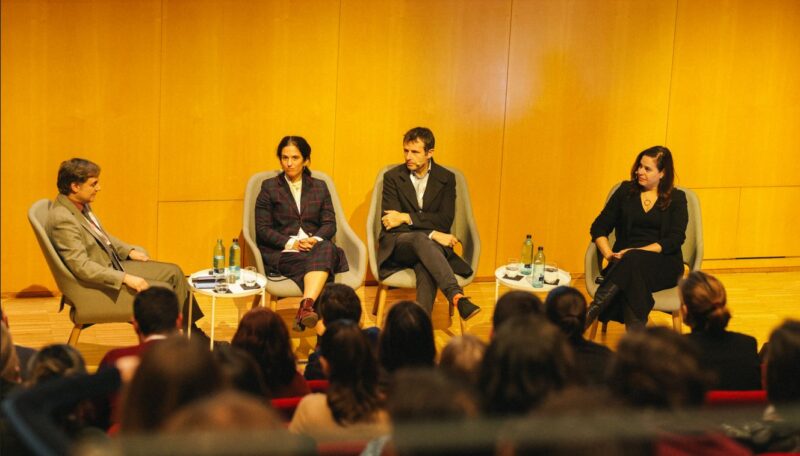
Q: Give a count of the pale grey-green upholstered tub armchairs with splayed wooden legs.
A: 4